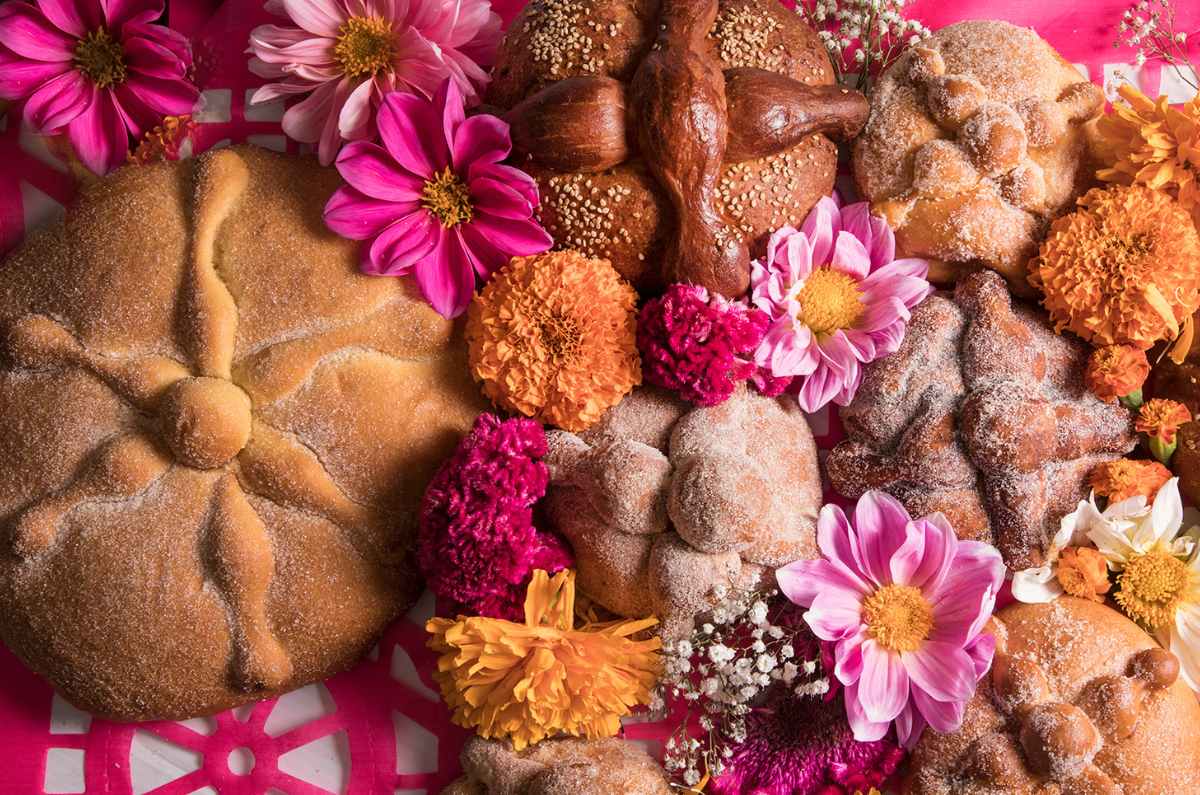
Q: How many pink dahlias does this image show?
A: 5